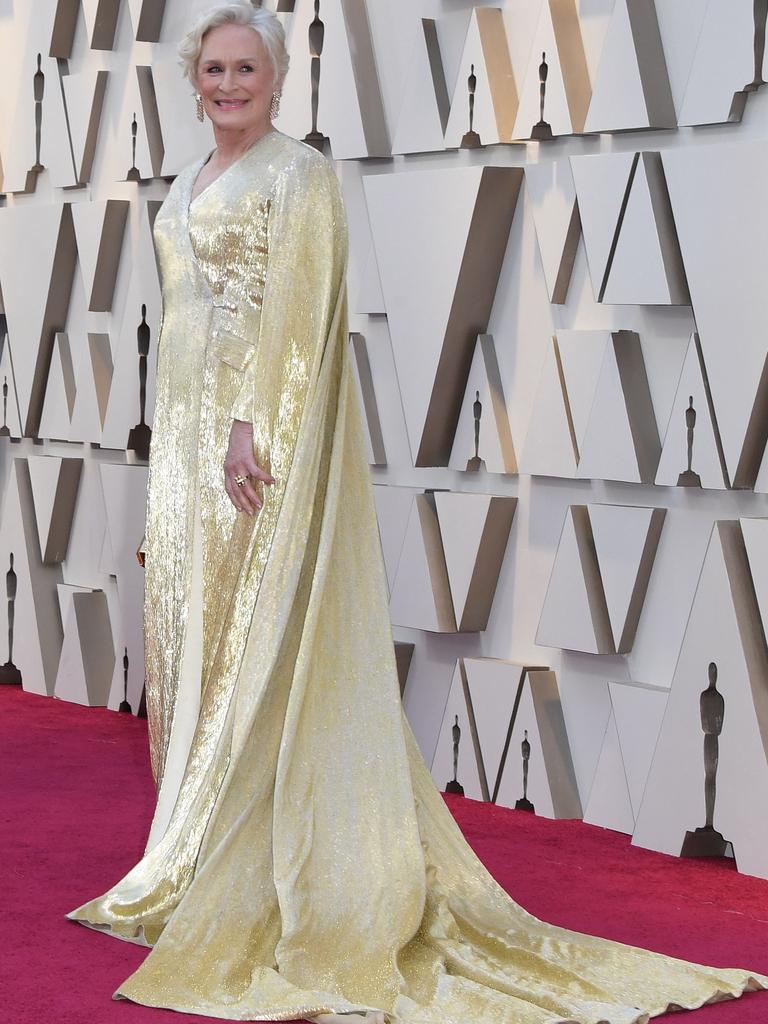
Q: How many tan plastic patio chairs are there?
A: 0